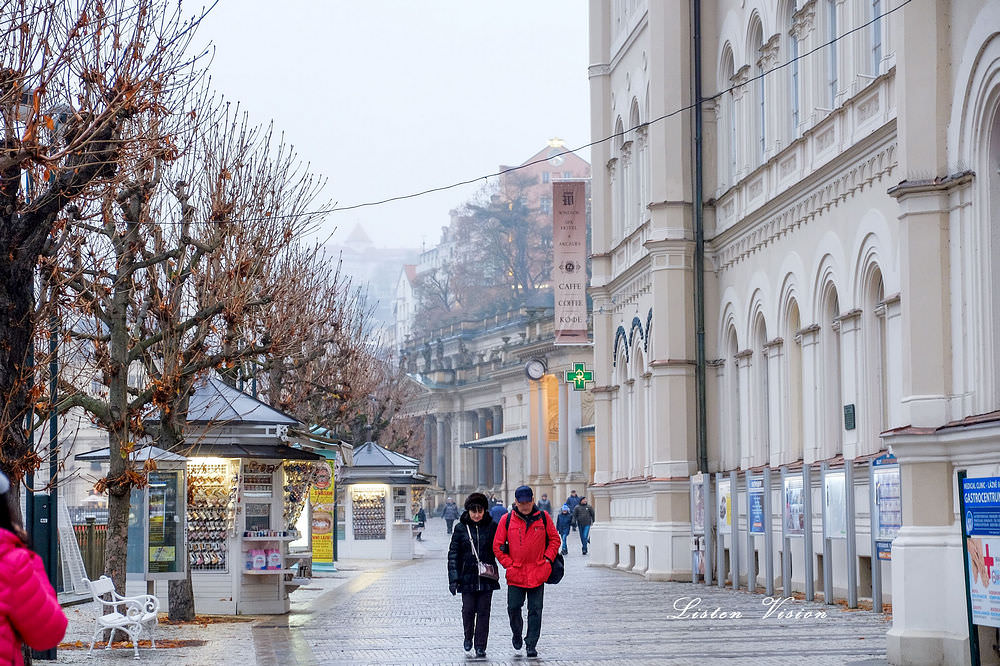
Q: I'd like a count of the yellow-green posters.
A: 1